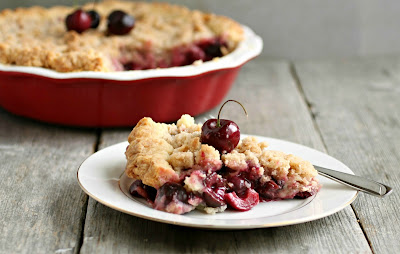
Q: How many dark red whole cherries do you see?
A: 4